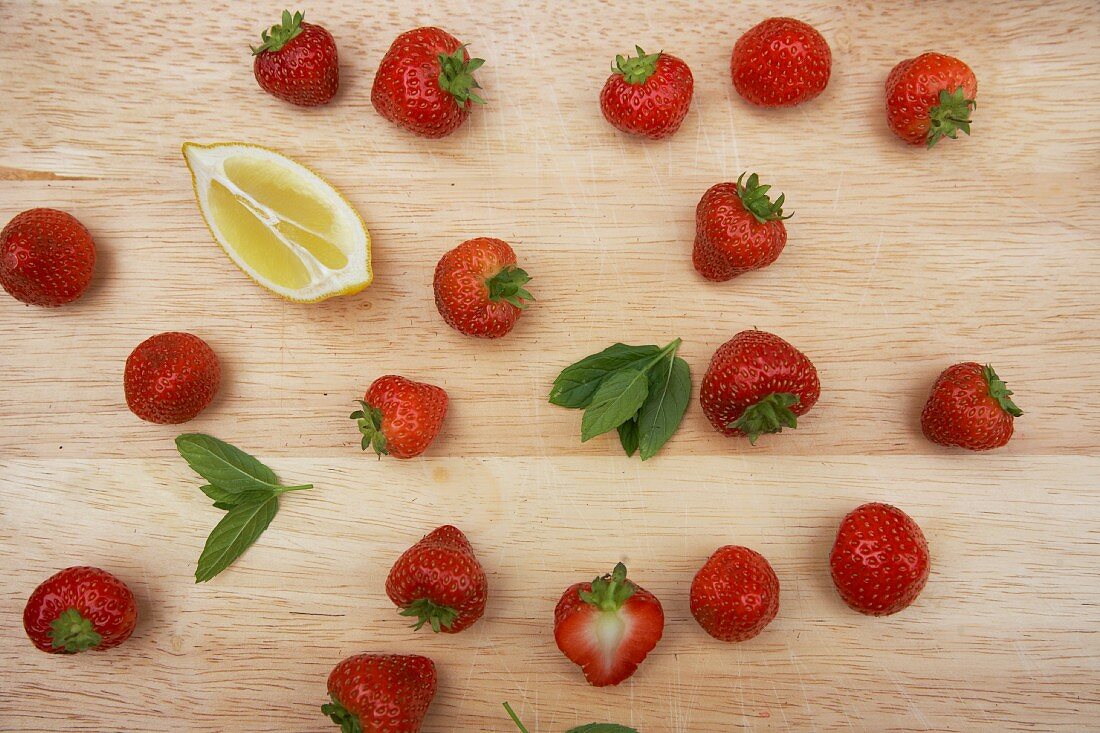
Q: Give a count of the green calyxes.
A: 13